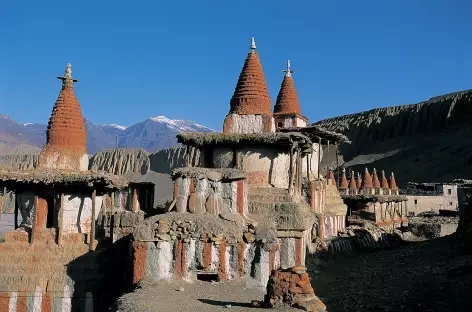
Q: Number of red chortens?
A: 11